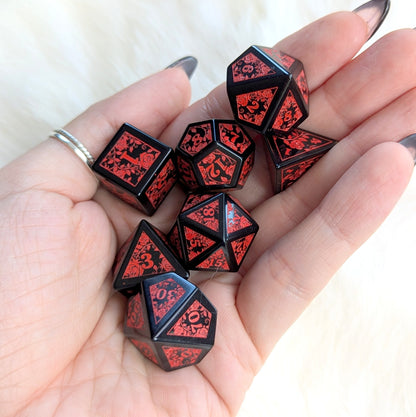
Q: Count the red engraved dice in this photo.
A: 7